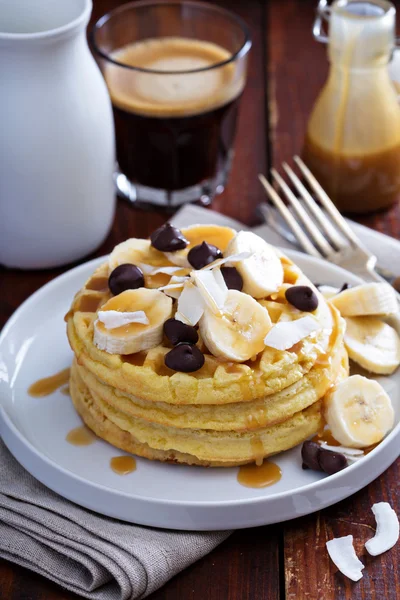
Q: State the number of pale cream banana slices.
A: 8